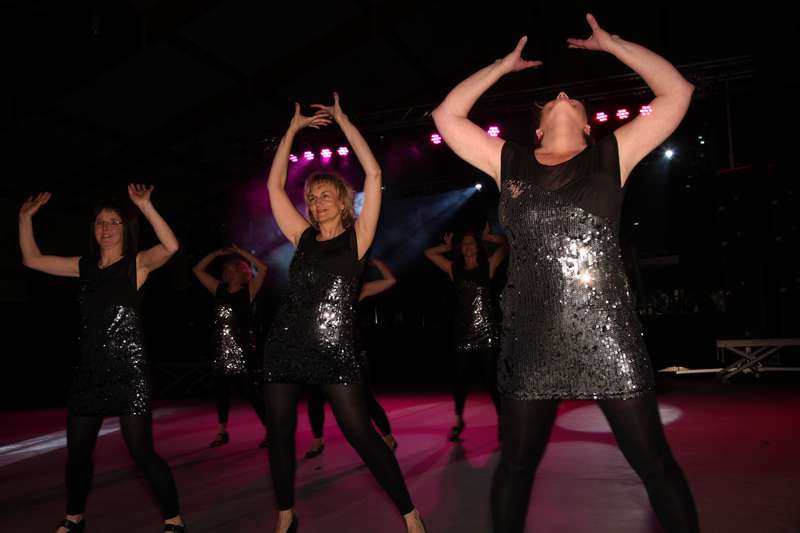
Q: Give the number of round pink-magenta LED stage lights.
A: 9